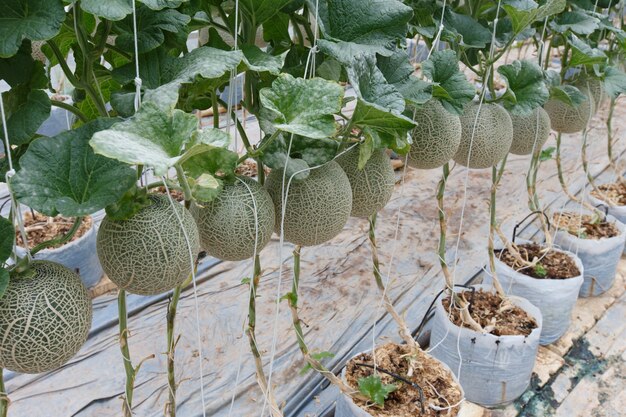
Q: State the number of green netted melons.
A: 10